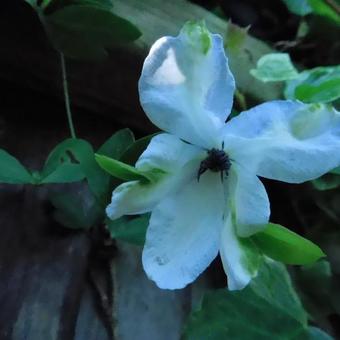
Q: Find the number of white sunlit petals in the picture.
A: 5